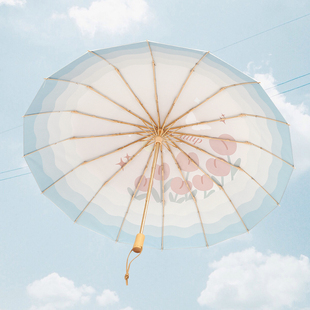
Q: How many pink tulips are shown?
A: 7